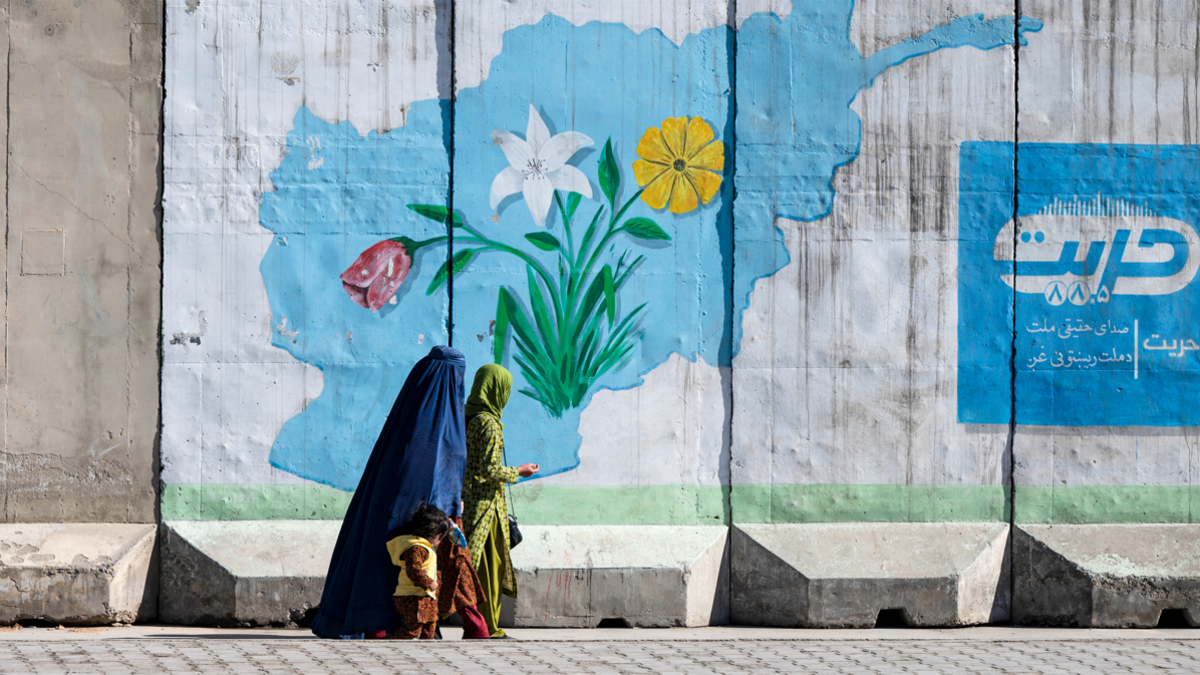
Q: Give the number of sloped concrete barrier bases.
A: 5